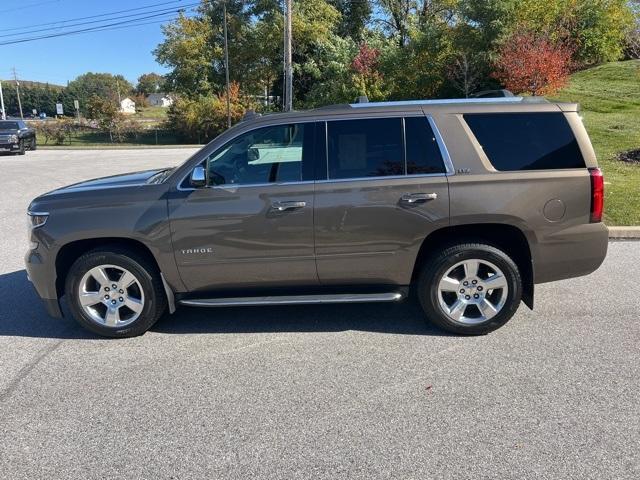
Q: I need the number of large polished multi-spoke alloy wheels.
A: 2